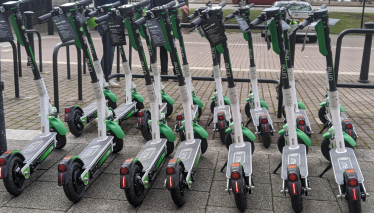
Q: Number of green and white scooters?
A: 15